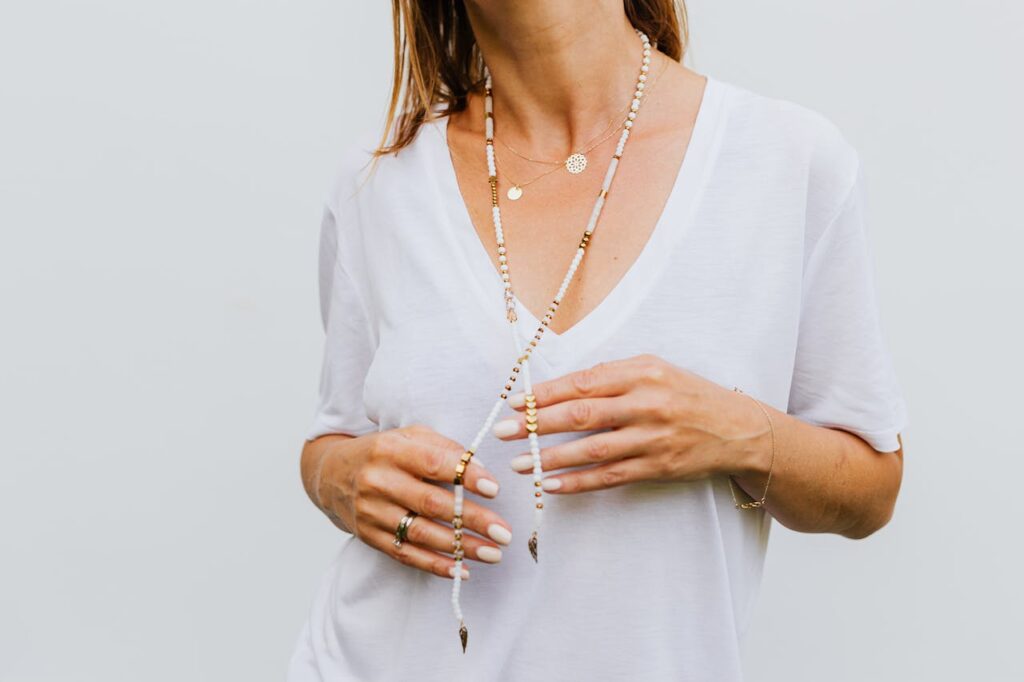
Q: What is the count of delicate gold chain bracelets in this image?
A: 1